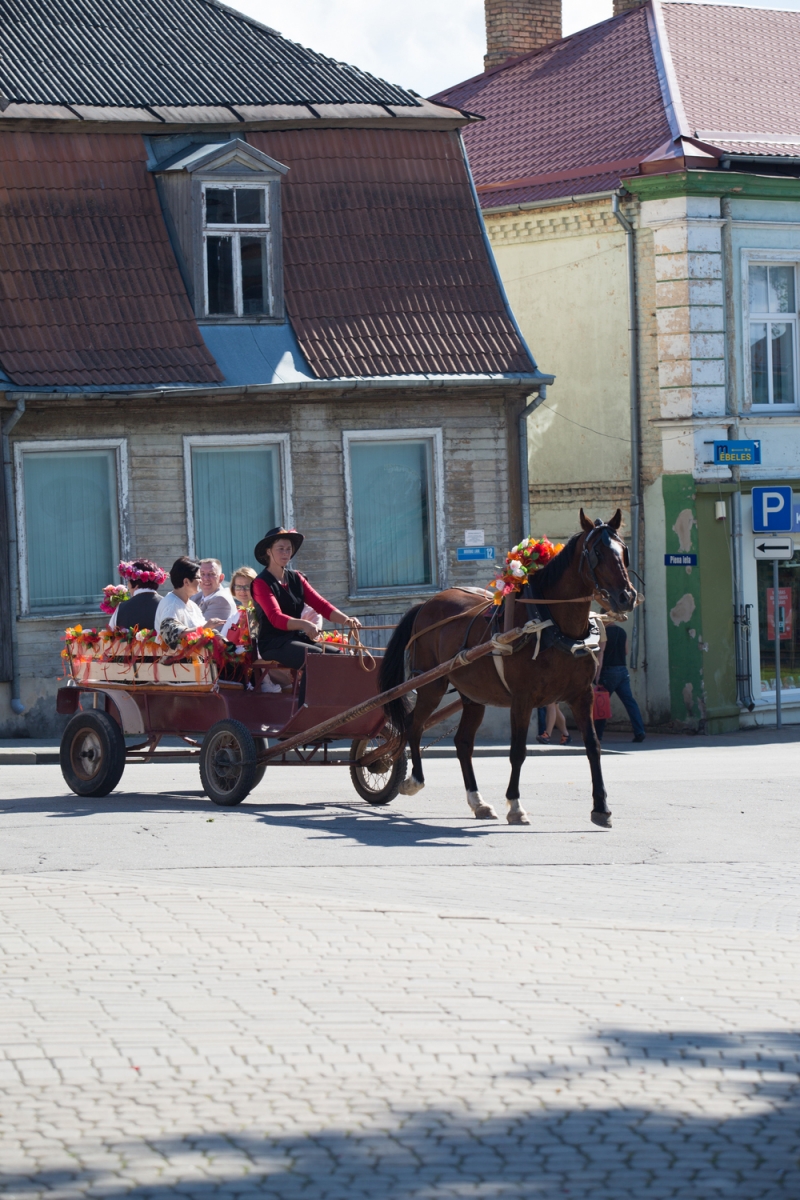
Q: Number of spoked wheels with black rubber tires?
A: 2